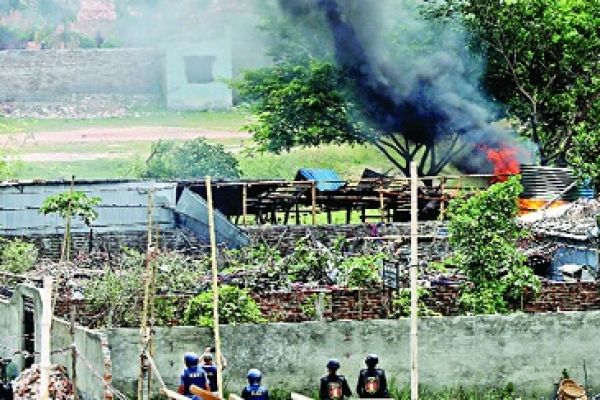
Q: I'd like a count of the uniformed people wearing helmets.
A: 4